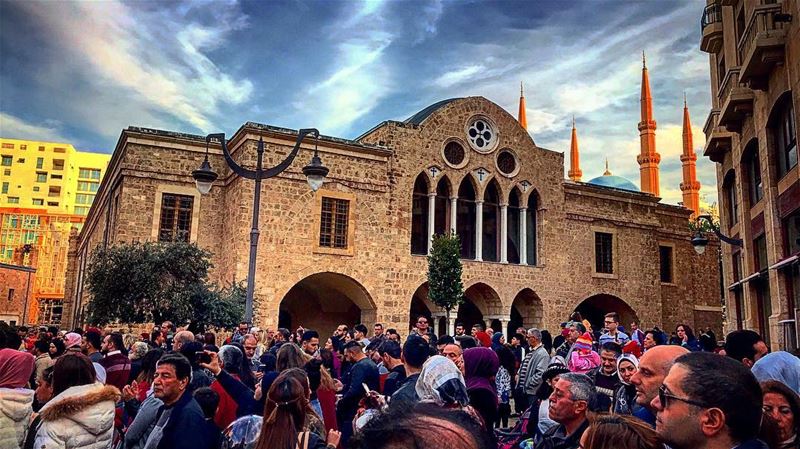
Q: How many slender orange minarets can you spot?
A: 4